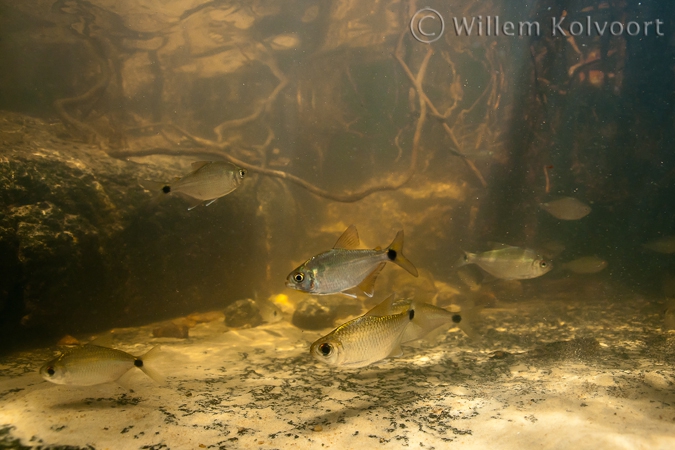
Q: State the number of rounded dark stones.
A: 2